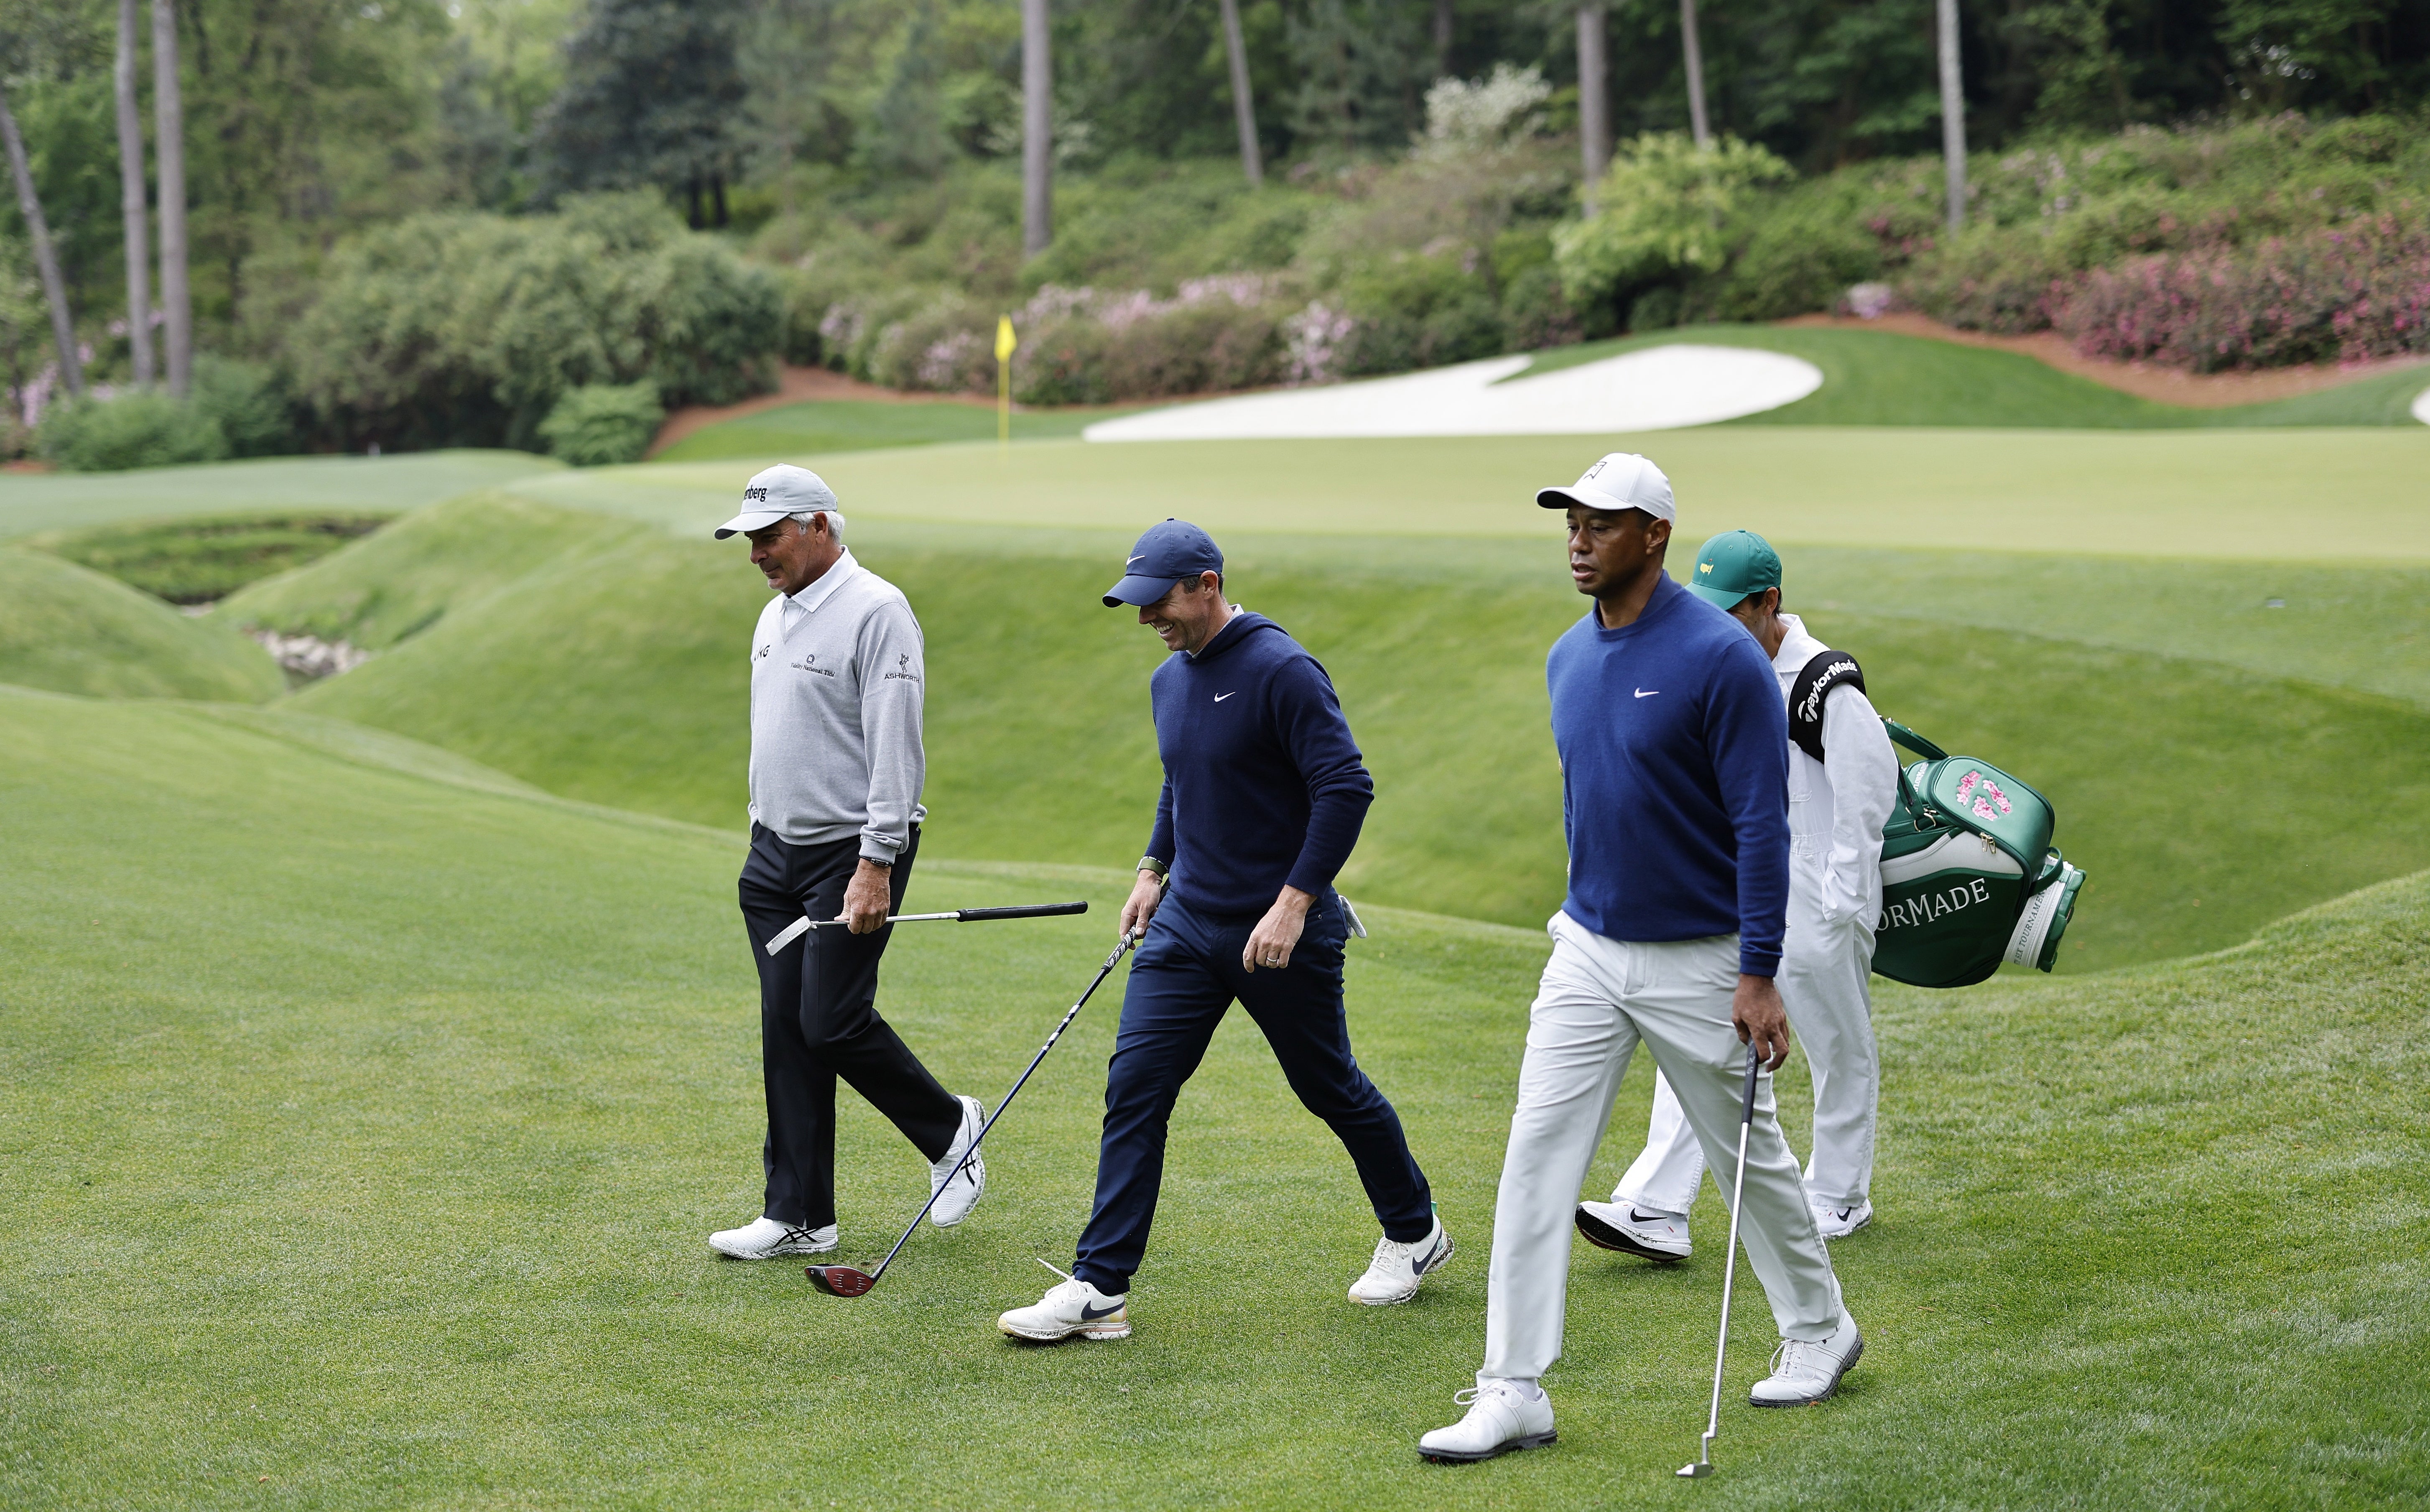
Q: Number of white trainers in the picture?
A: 8